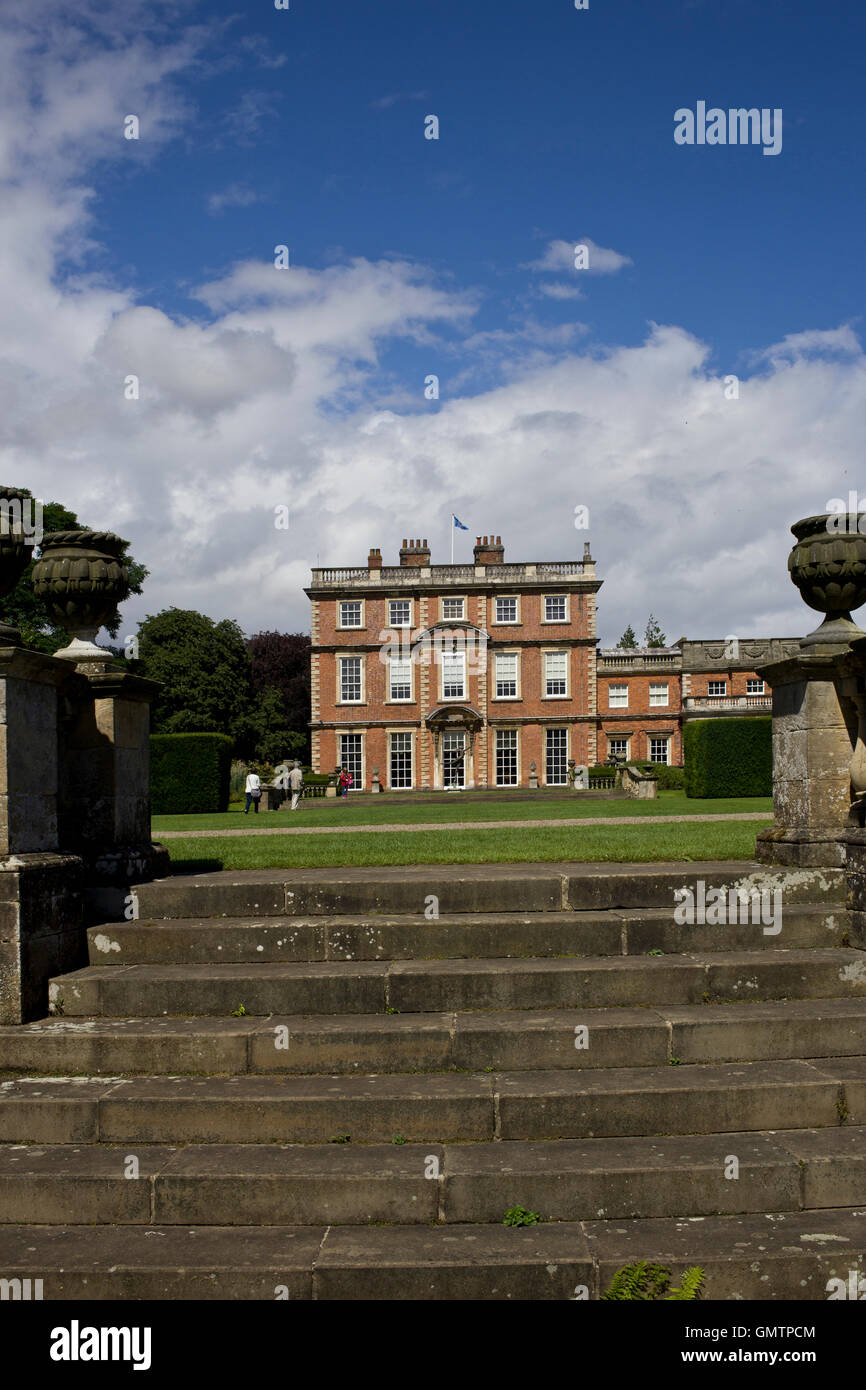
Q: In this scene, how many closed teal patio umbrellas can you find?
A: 0